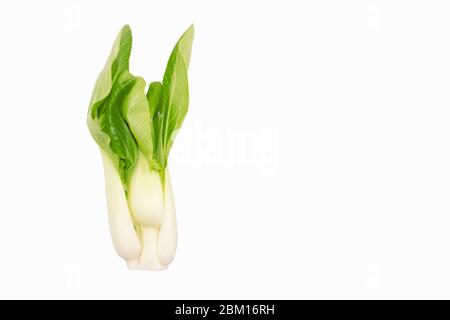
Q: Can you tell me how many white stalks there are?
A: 3